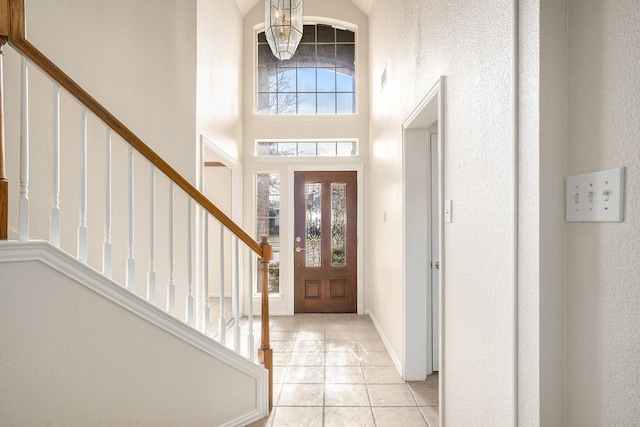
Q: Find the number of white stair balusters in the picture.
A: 12